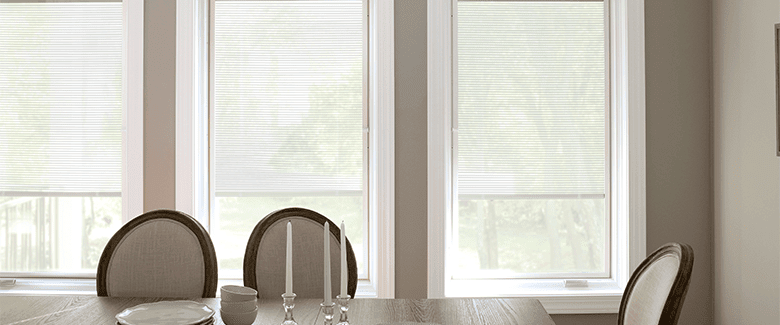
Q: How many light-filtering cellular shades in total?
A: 3